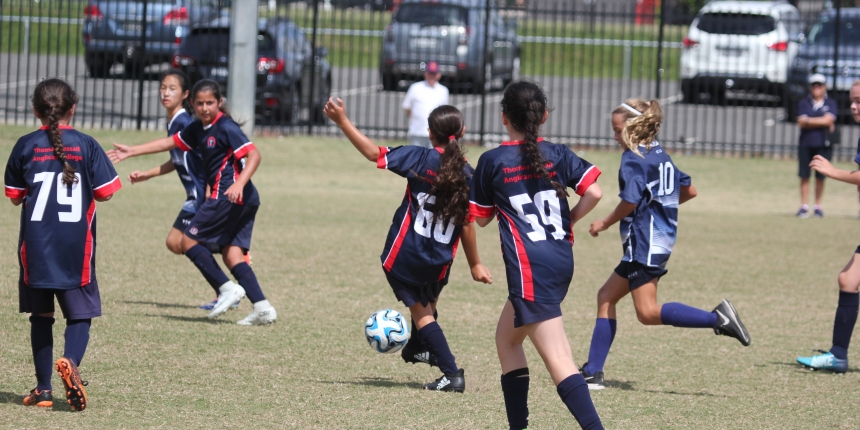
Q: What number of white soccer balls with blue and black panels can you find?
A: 1